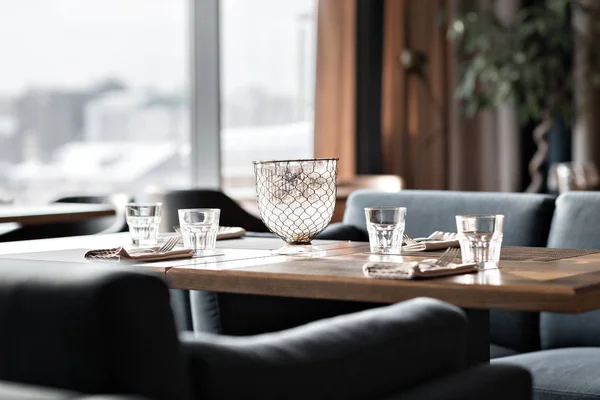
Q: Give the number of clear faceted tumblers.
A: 4